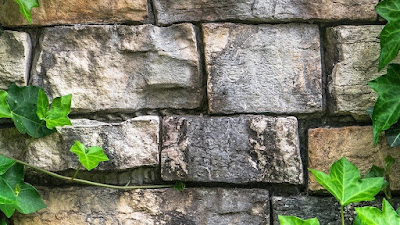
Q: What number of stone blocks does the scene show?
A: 11